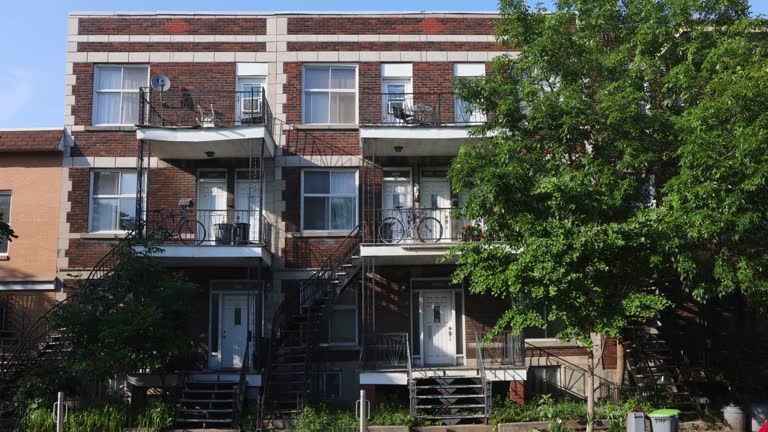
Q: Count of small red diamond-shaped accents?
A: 2